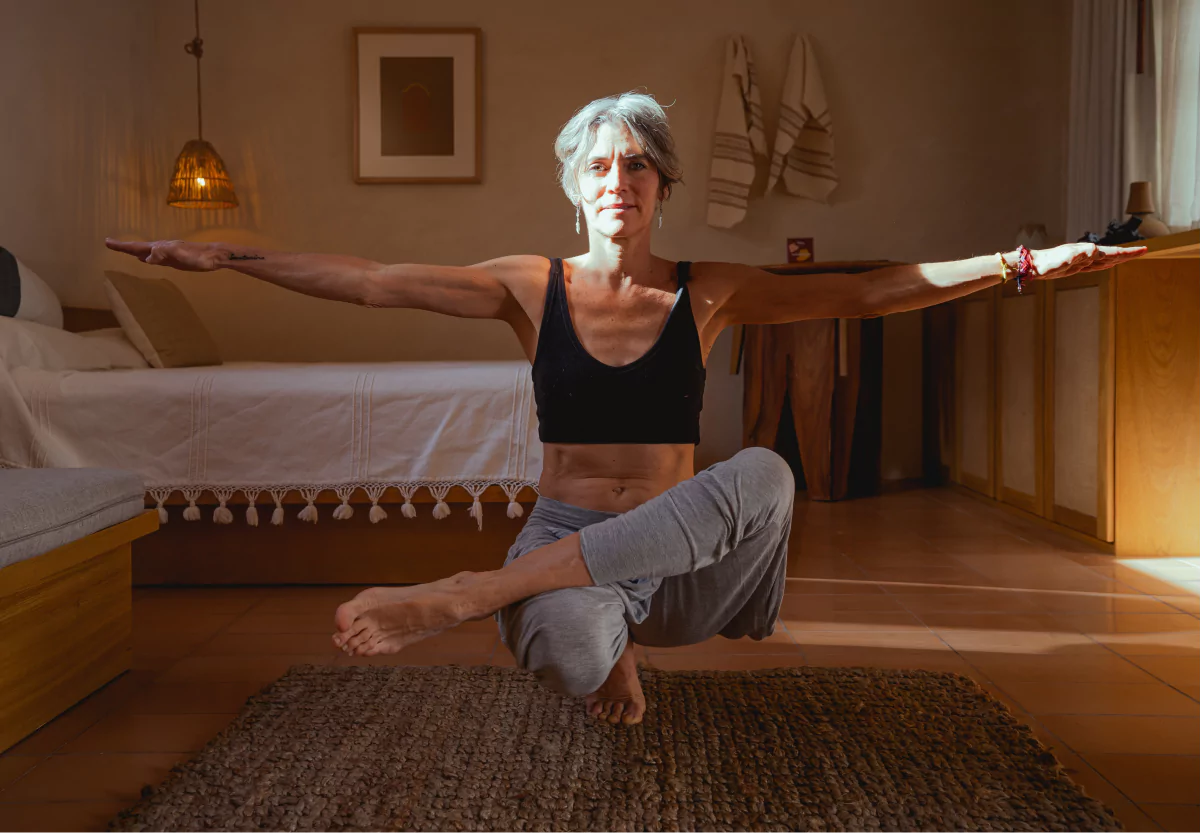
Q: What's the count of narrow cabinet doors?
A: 3